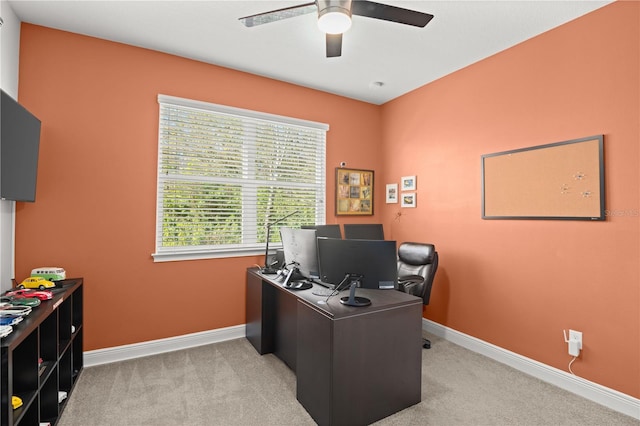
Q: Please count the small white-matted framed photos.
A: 3